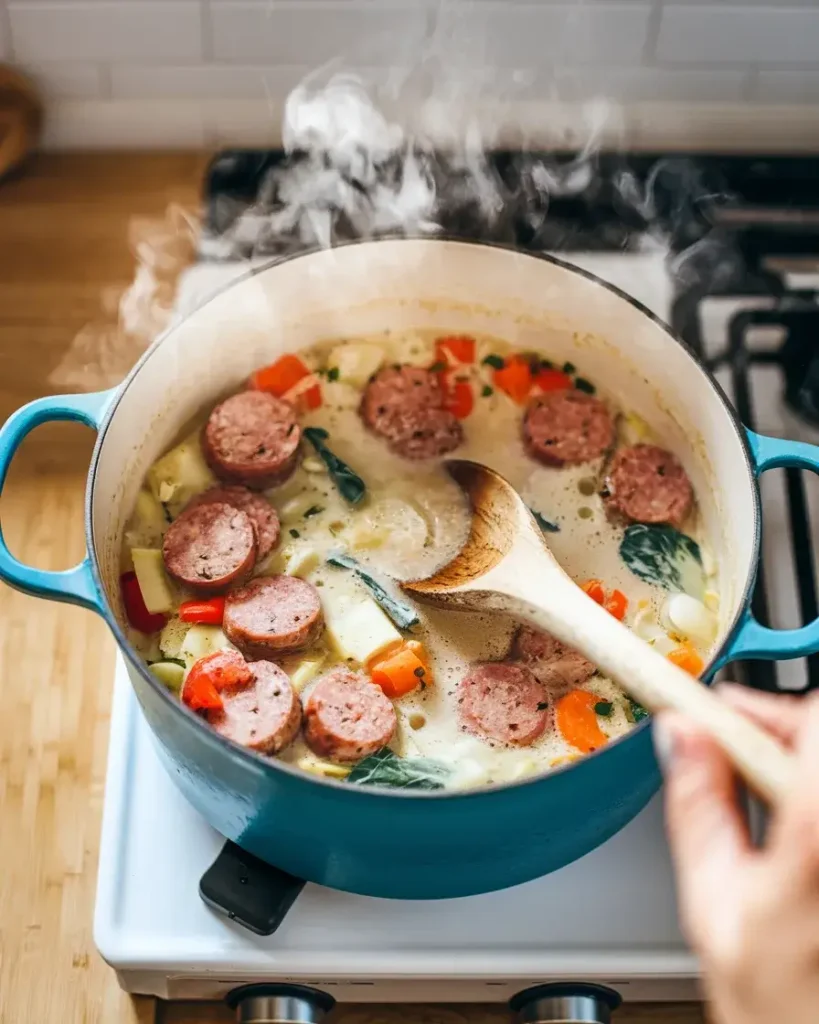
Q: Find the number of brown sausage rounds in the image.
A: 12